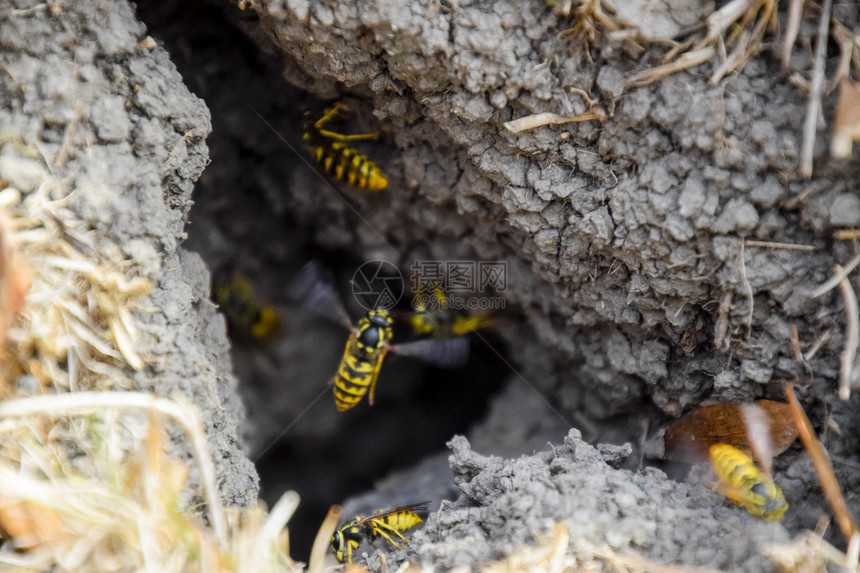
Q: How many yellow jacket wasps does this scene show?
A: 6